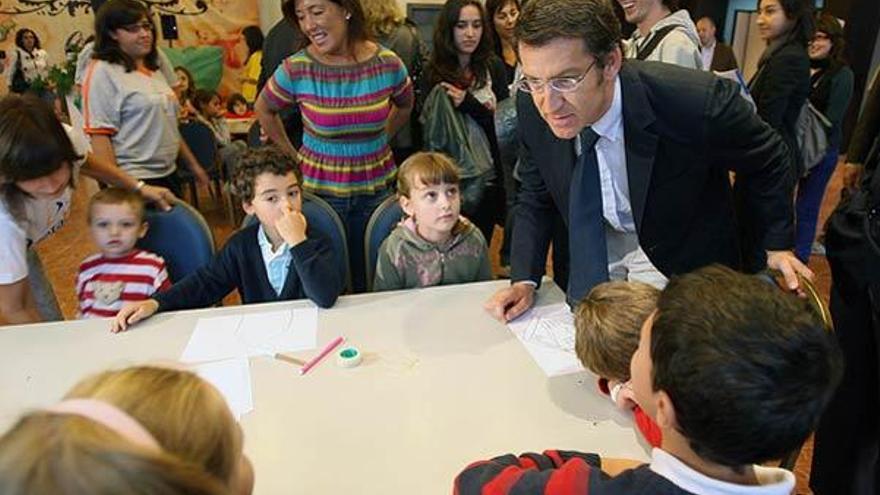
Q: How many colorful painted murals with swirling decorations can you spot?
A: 1